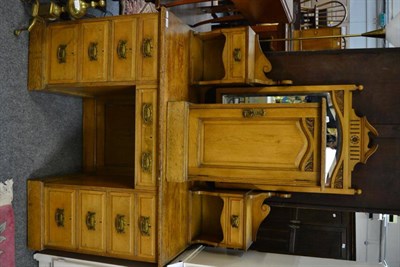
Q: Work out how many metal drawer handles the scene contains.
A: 12